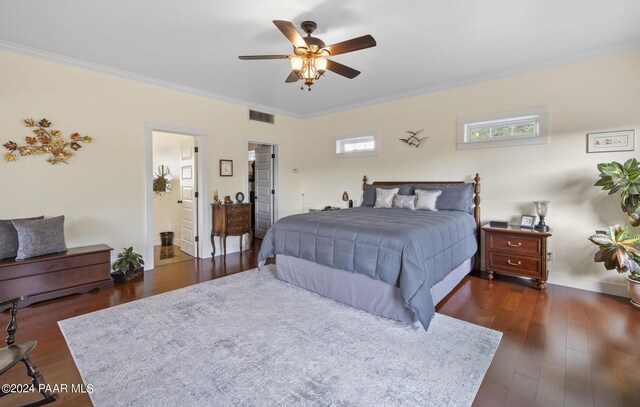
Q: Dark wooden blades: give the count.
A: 5